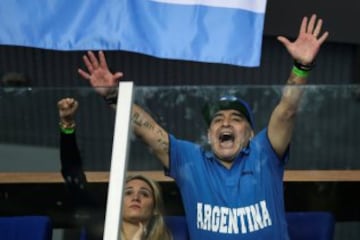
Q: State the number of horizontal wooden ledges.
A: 1